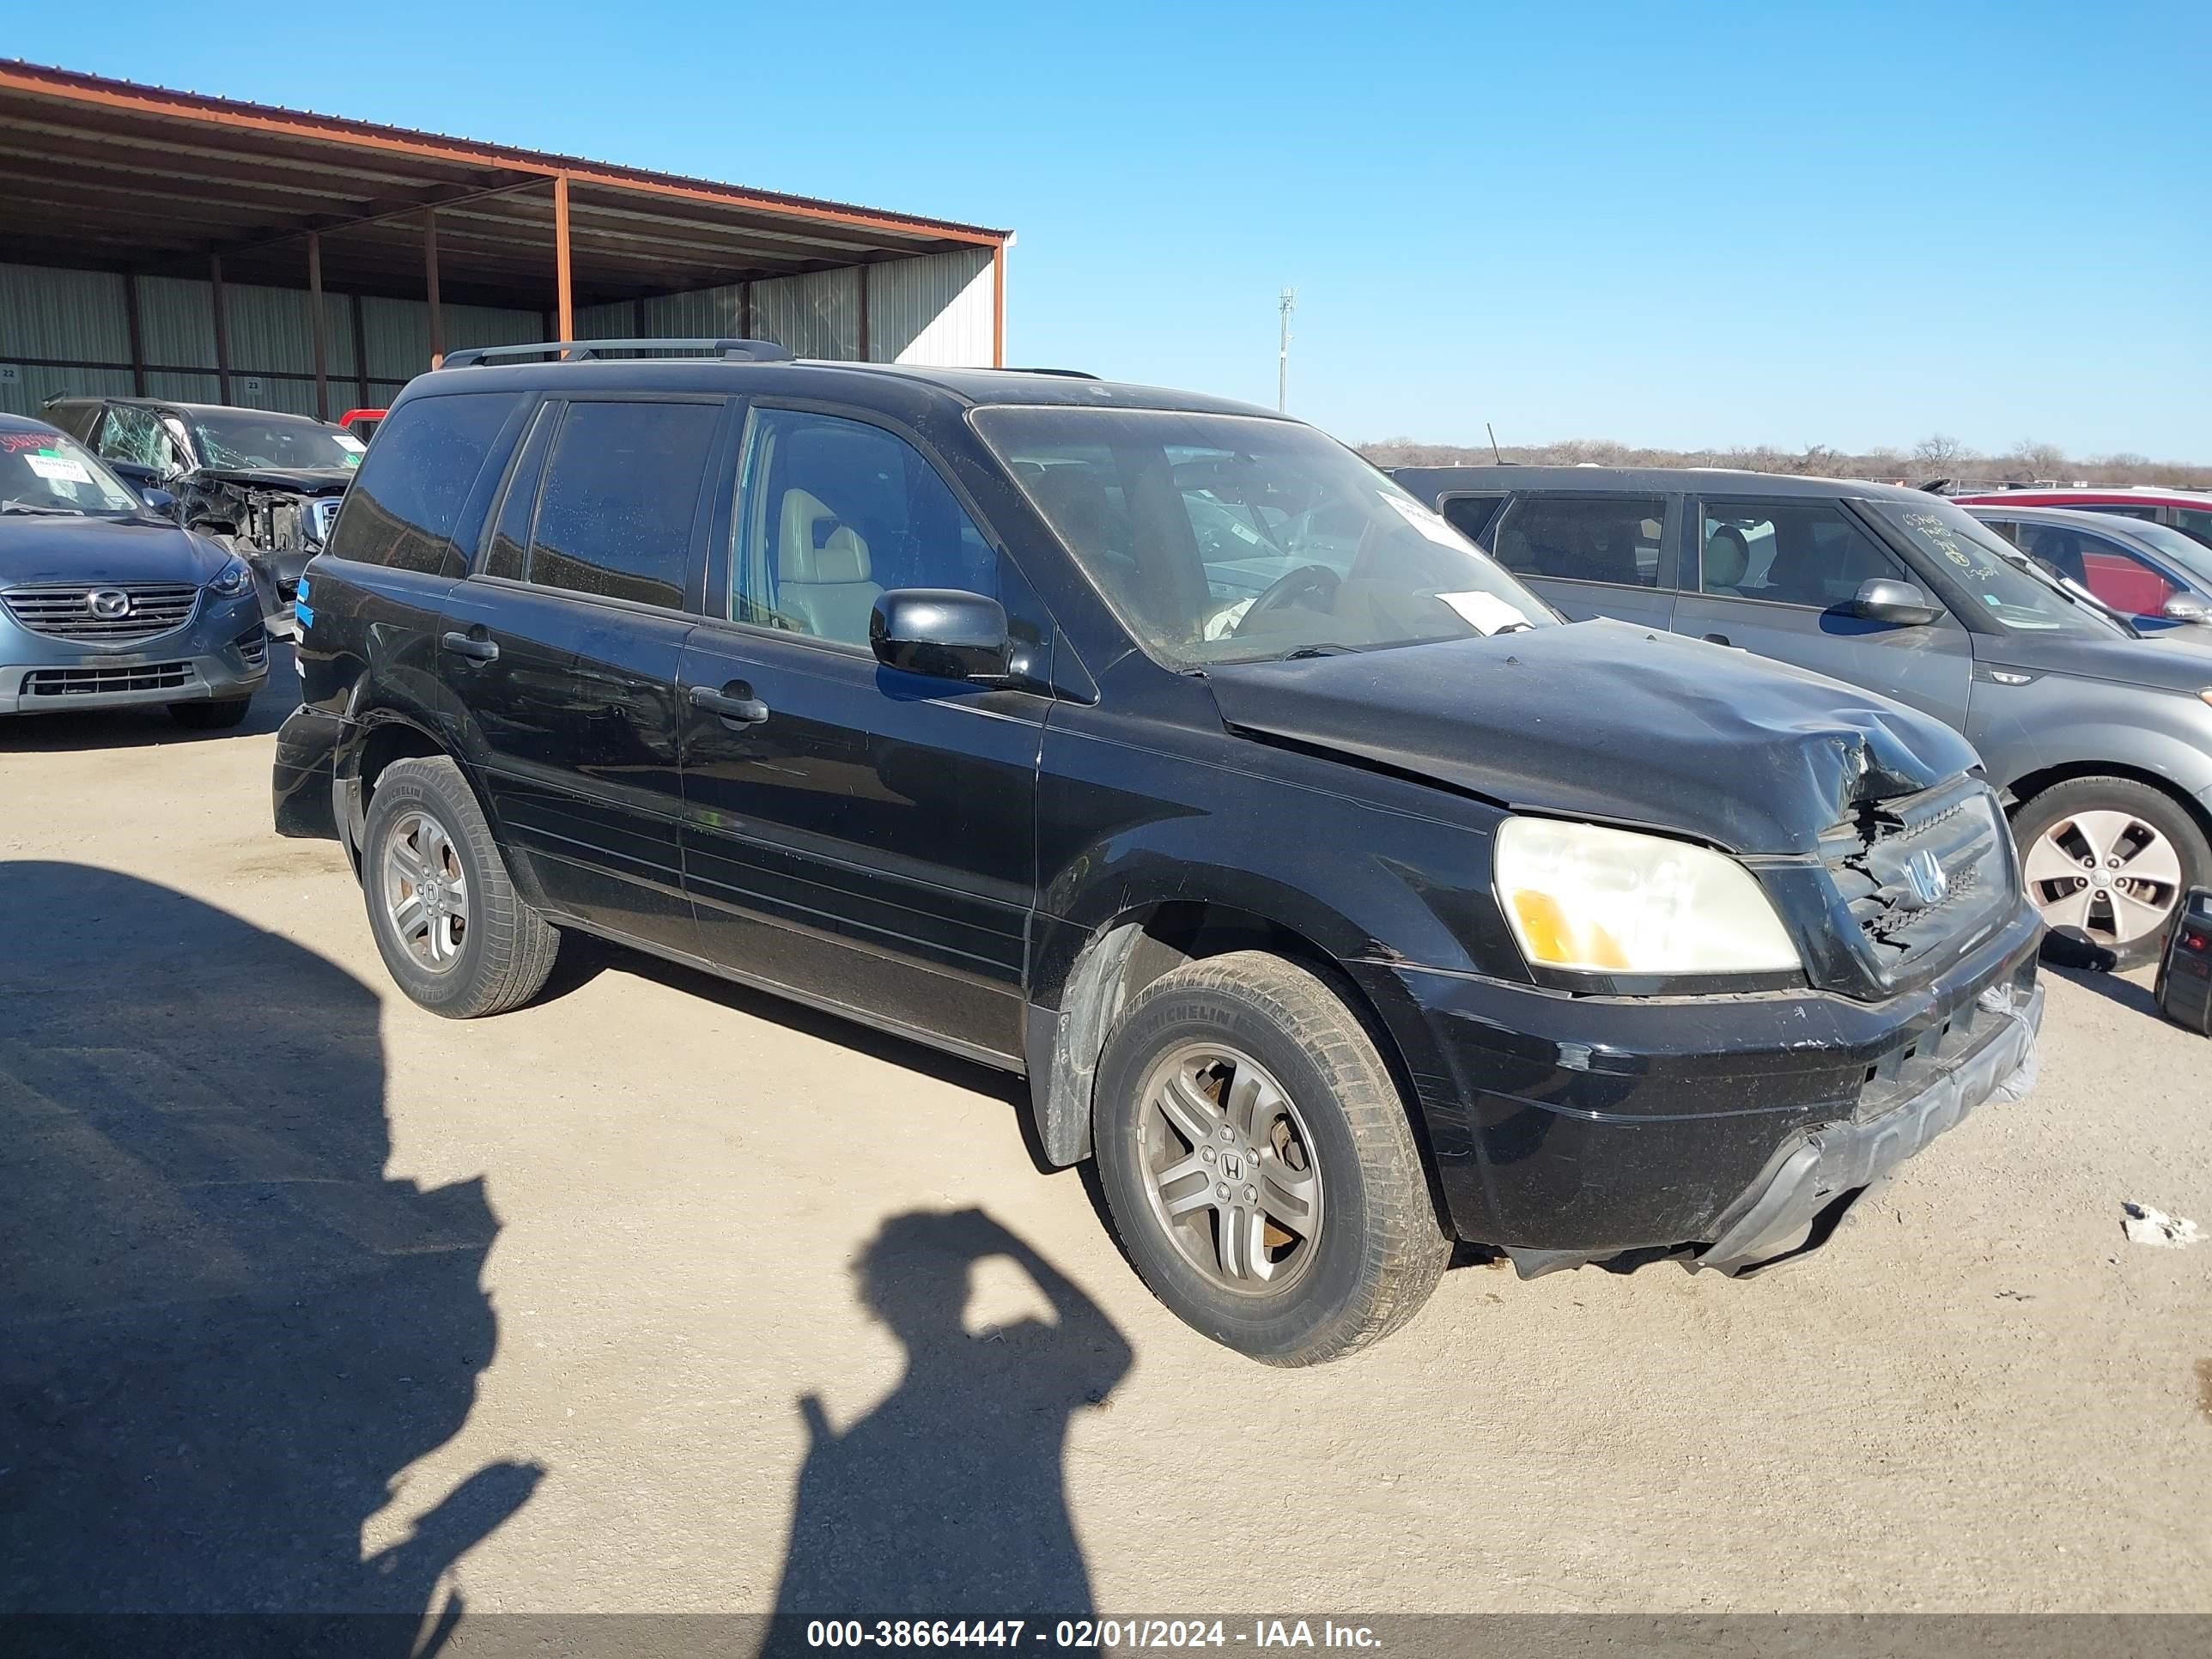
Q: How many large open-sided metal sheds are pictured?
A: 1